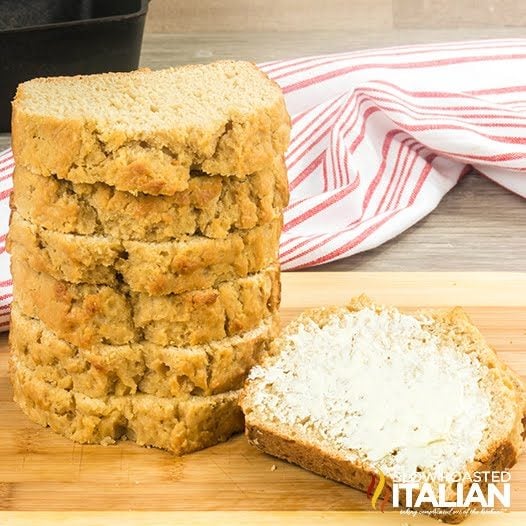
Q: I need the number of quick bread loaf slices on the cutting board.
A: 7